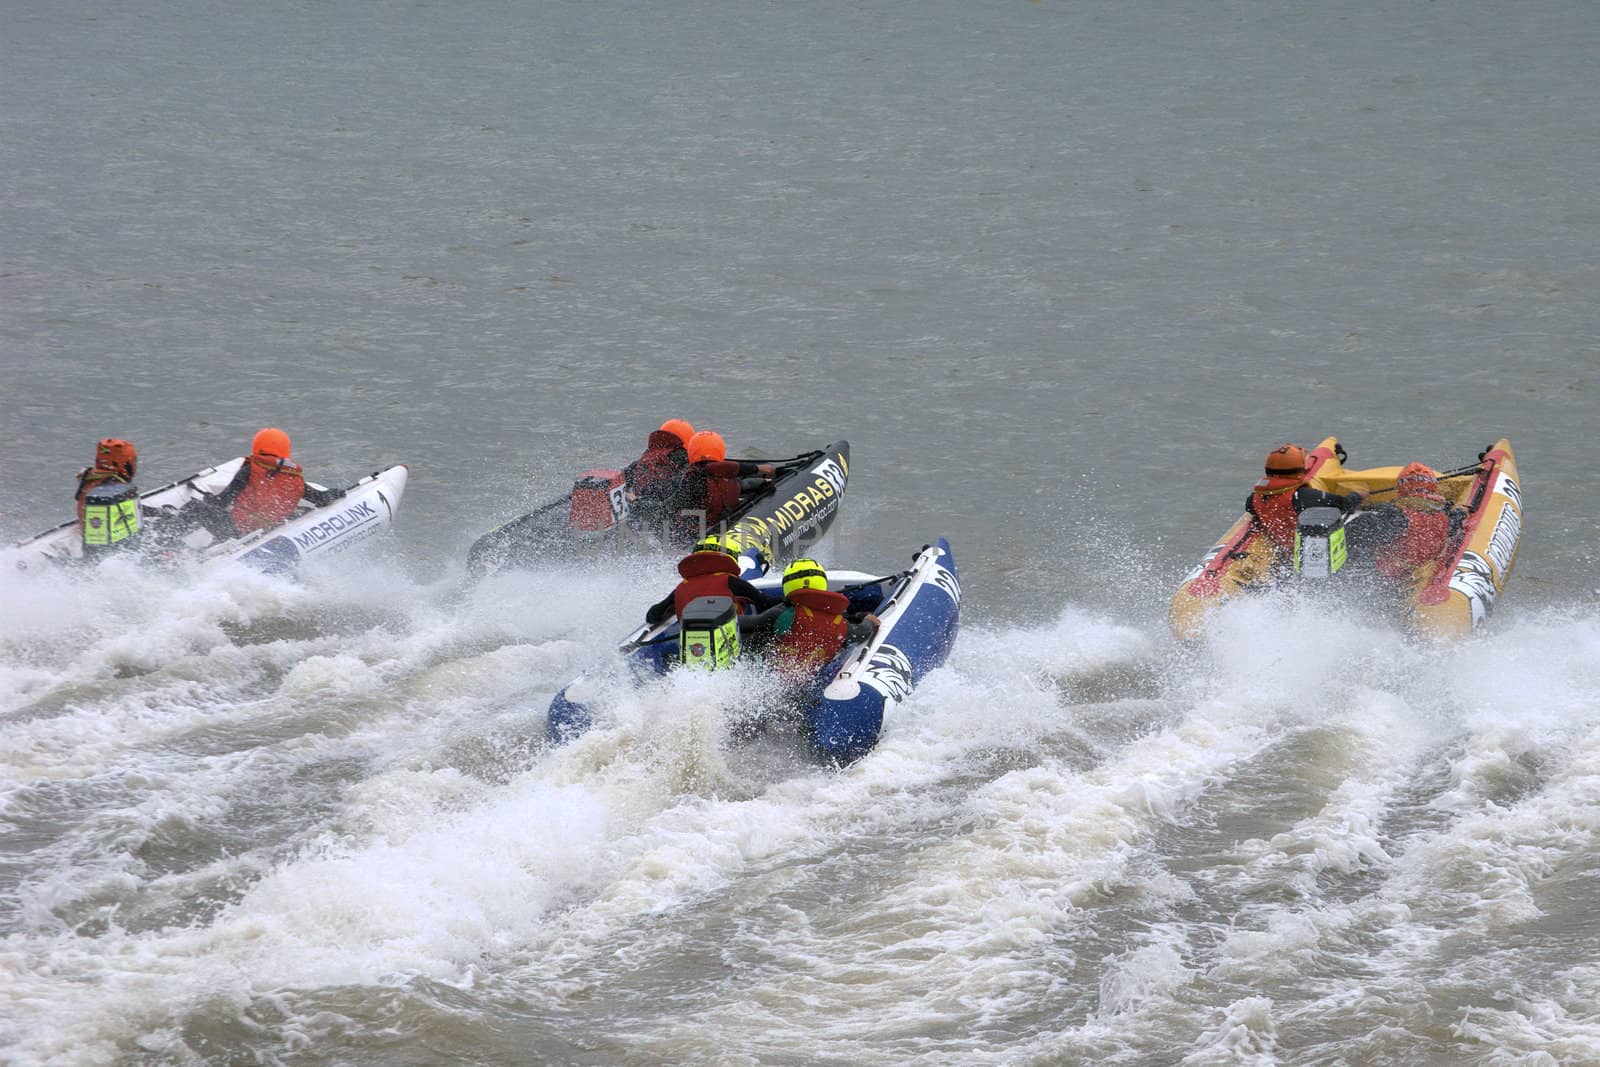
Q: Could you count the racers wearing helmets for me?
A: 8